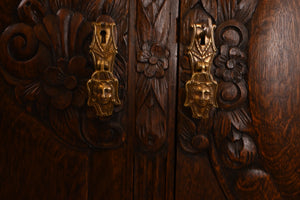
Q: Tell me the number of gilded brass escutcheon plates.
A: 2